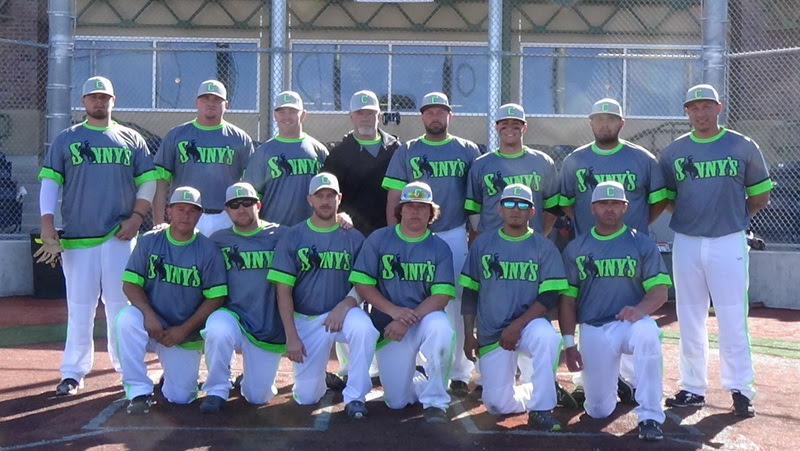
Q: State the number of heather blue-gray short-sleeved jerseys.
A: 13